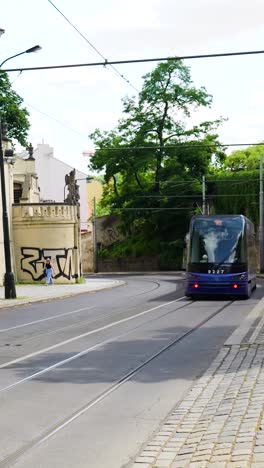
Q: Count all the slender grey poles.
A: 3